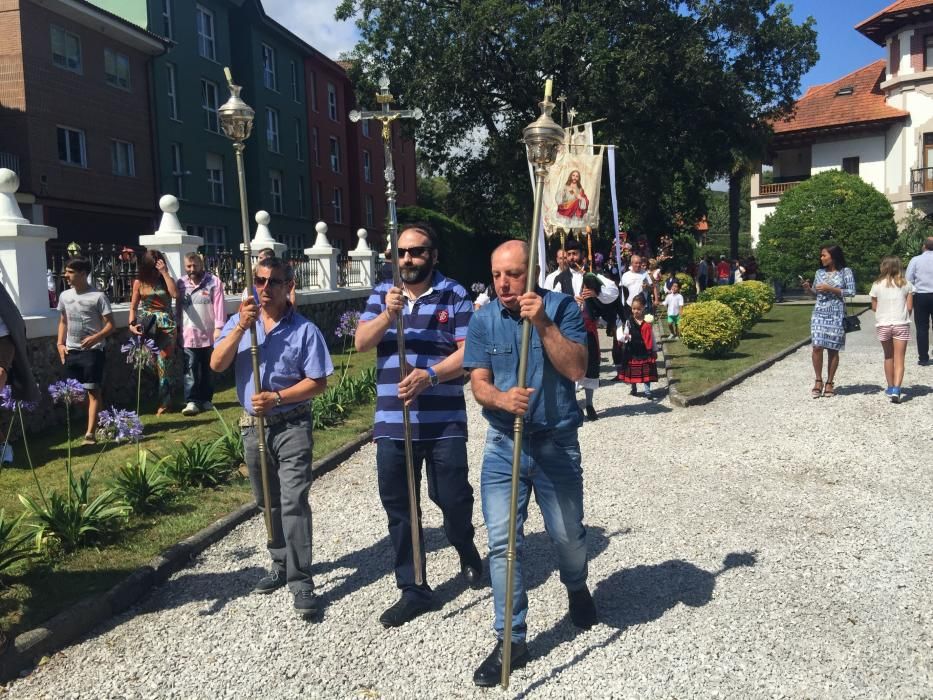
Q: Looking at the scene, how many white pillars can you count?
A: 5